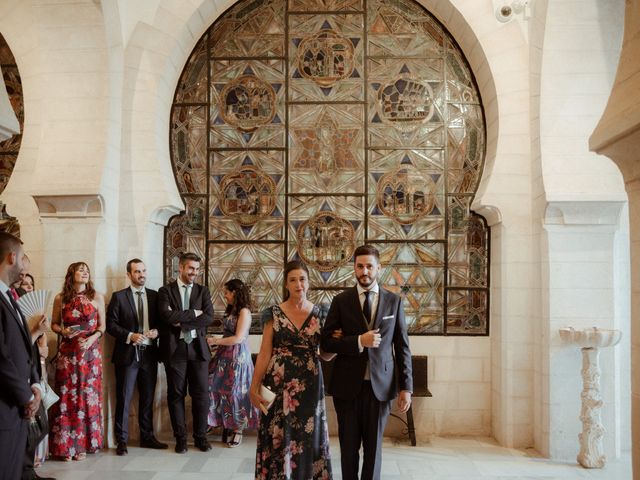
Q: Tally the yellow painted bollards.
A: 0